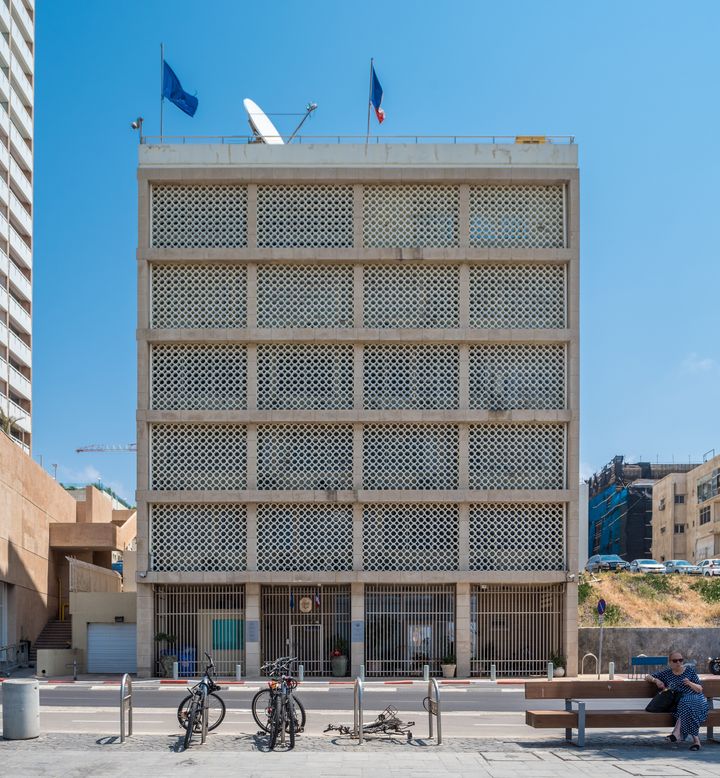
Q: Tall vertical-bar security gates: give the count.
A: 4